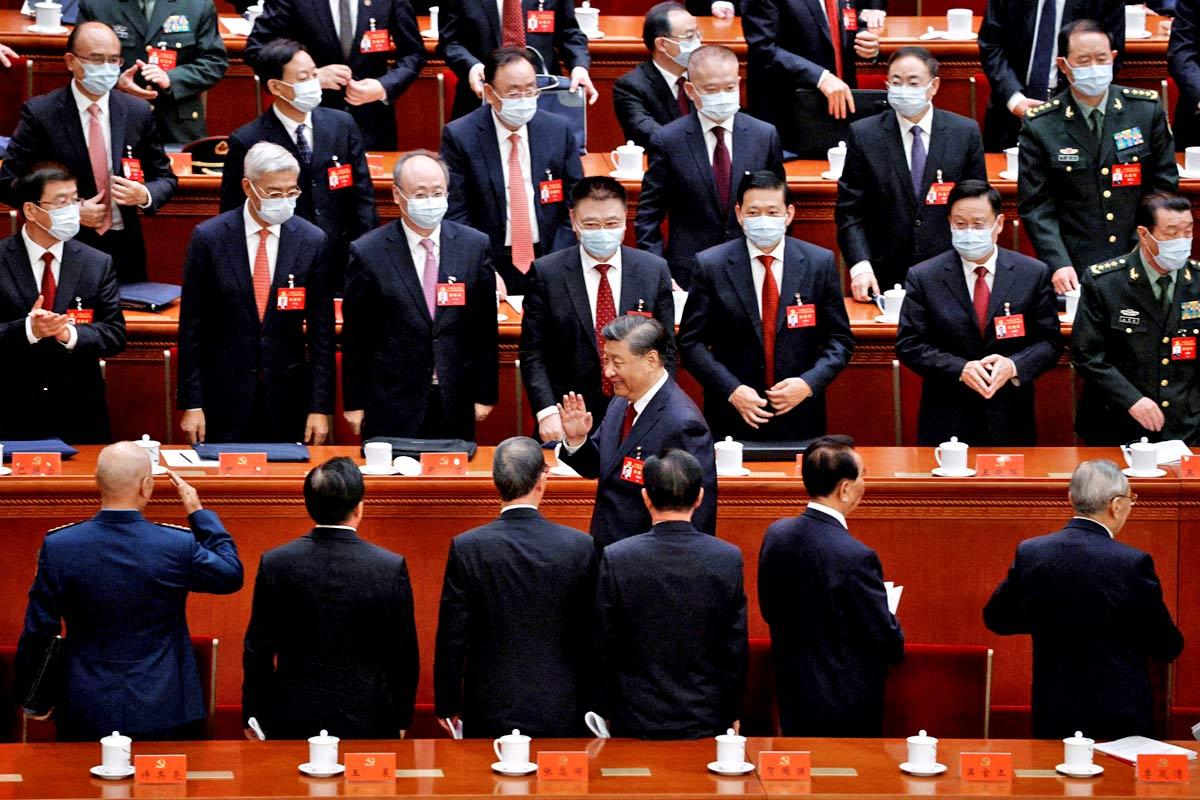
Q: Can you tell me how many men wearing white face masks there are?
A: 14